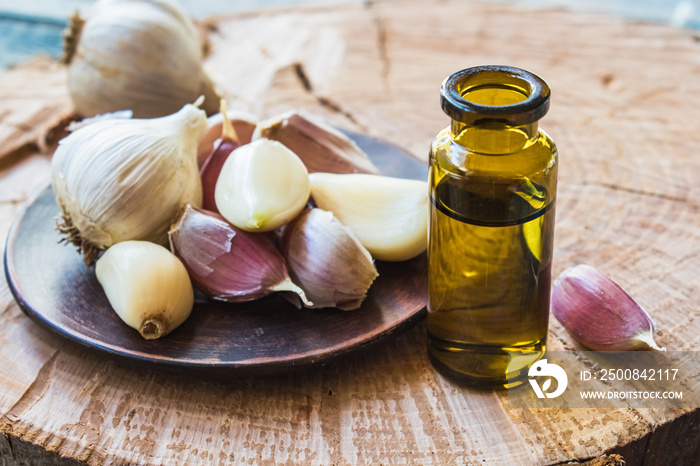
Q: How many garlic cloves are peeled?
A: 3